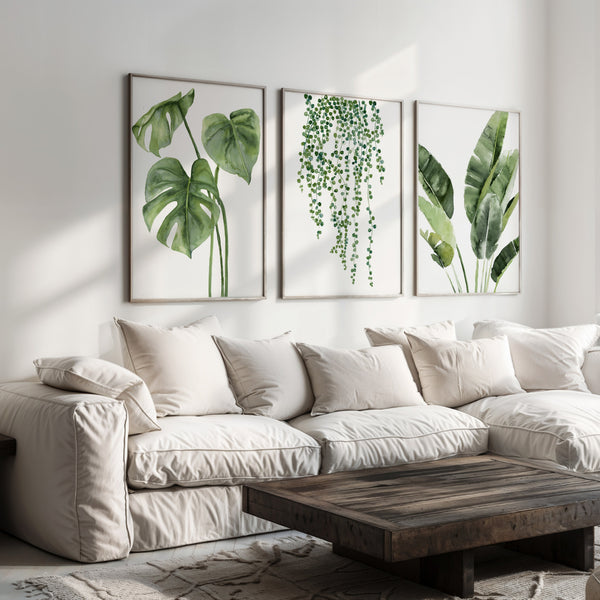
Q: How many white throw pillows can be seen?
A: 7